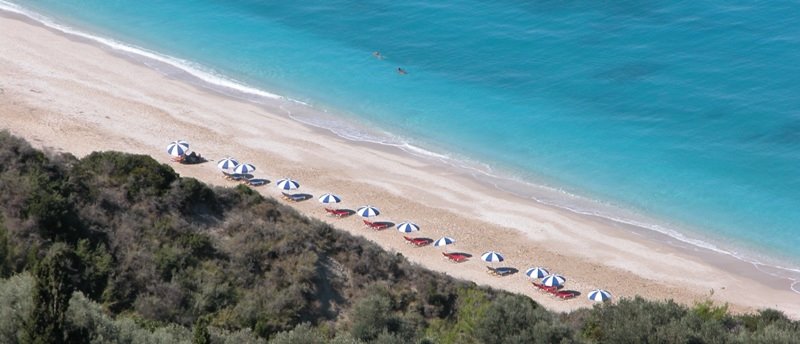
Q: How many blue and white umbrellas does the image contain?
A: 12